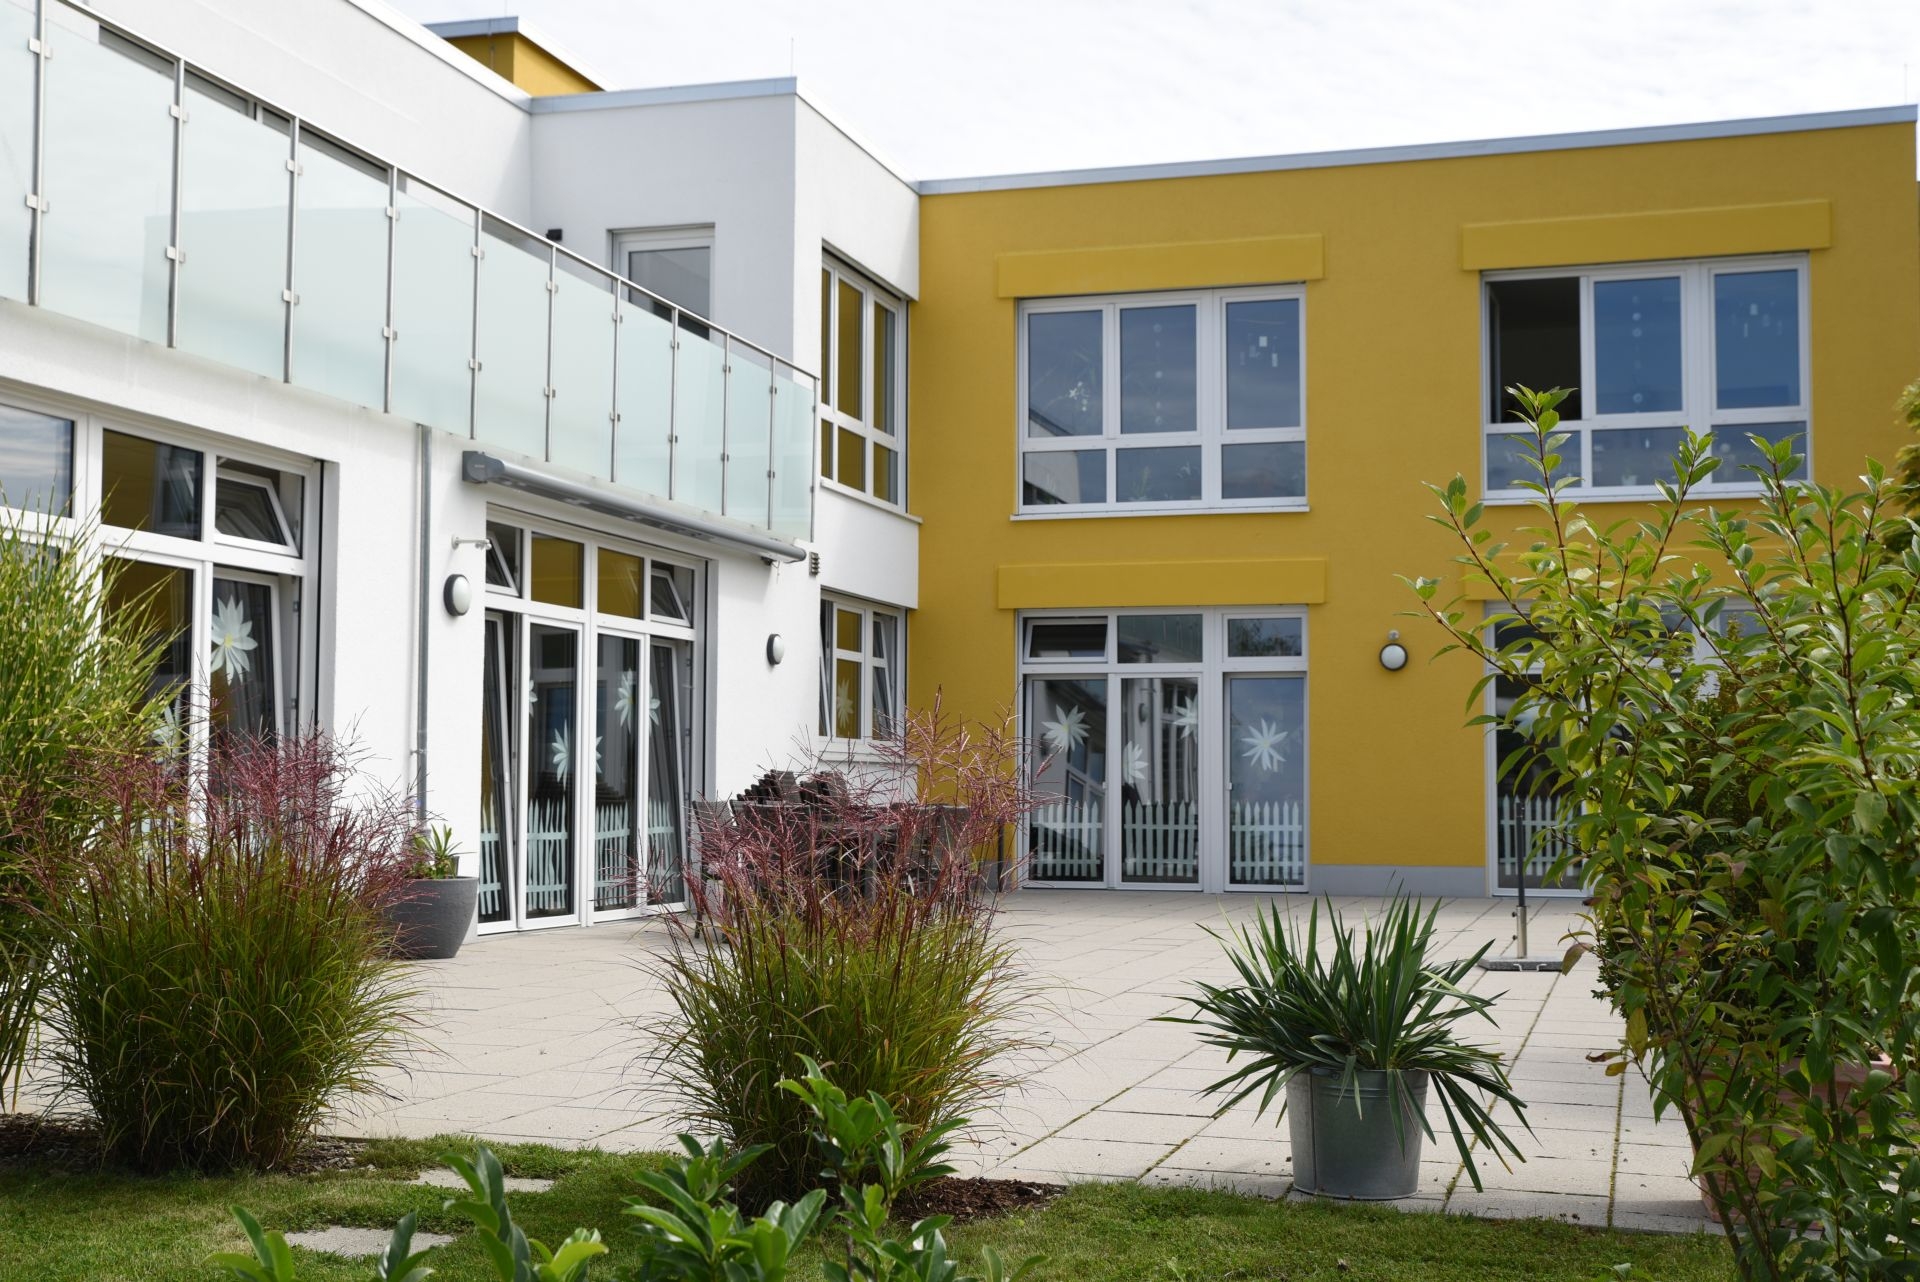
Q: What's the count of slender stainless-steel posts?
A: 11